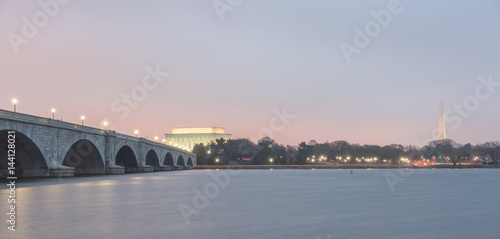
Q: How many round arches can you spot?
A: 7